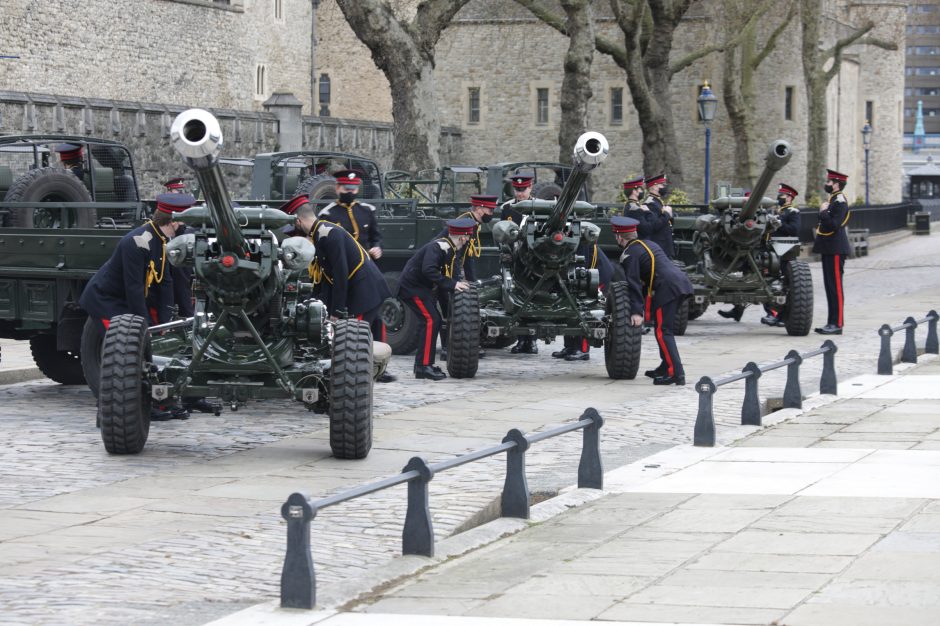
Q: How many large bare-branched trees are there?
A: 5